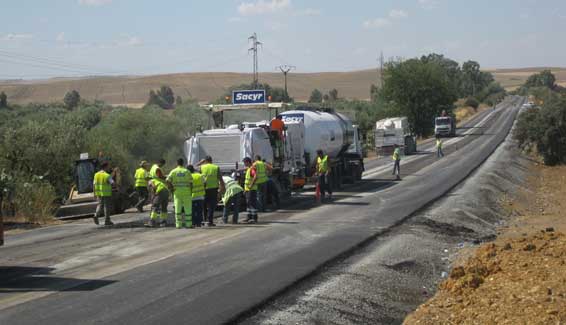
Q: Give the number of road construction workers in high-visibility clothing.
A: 13